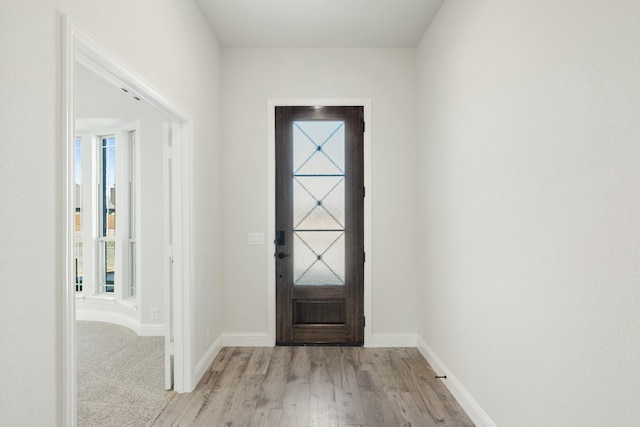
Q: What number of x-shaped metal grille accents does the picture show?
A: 3